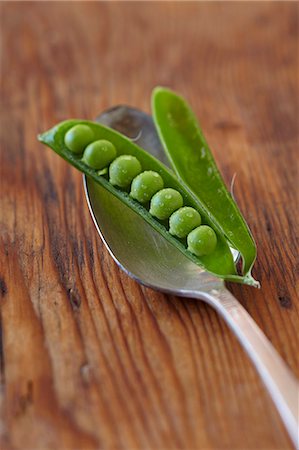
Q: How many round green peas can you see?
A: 7